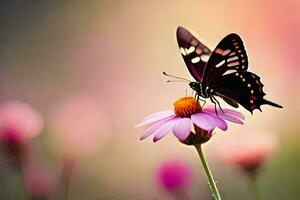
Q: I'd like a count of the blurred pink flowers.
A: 5